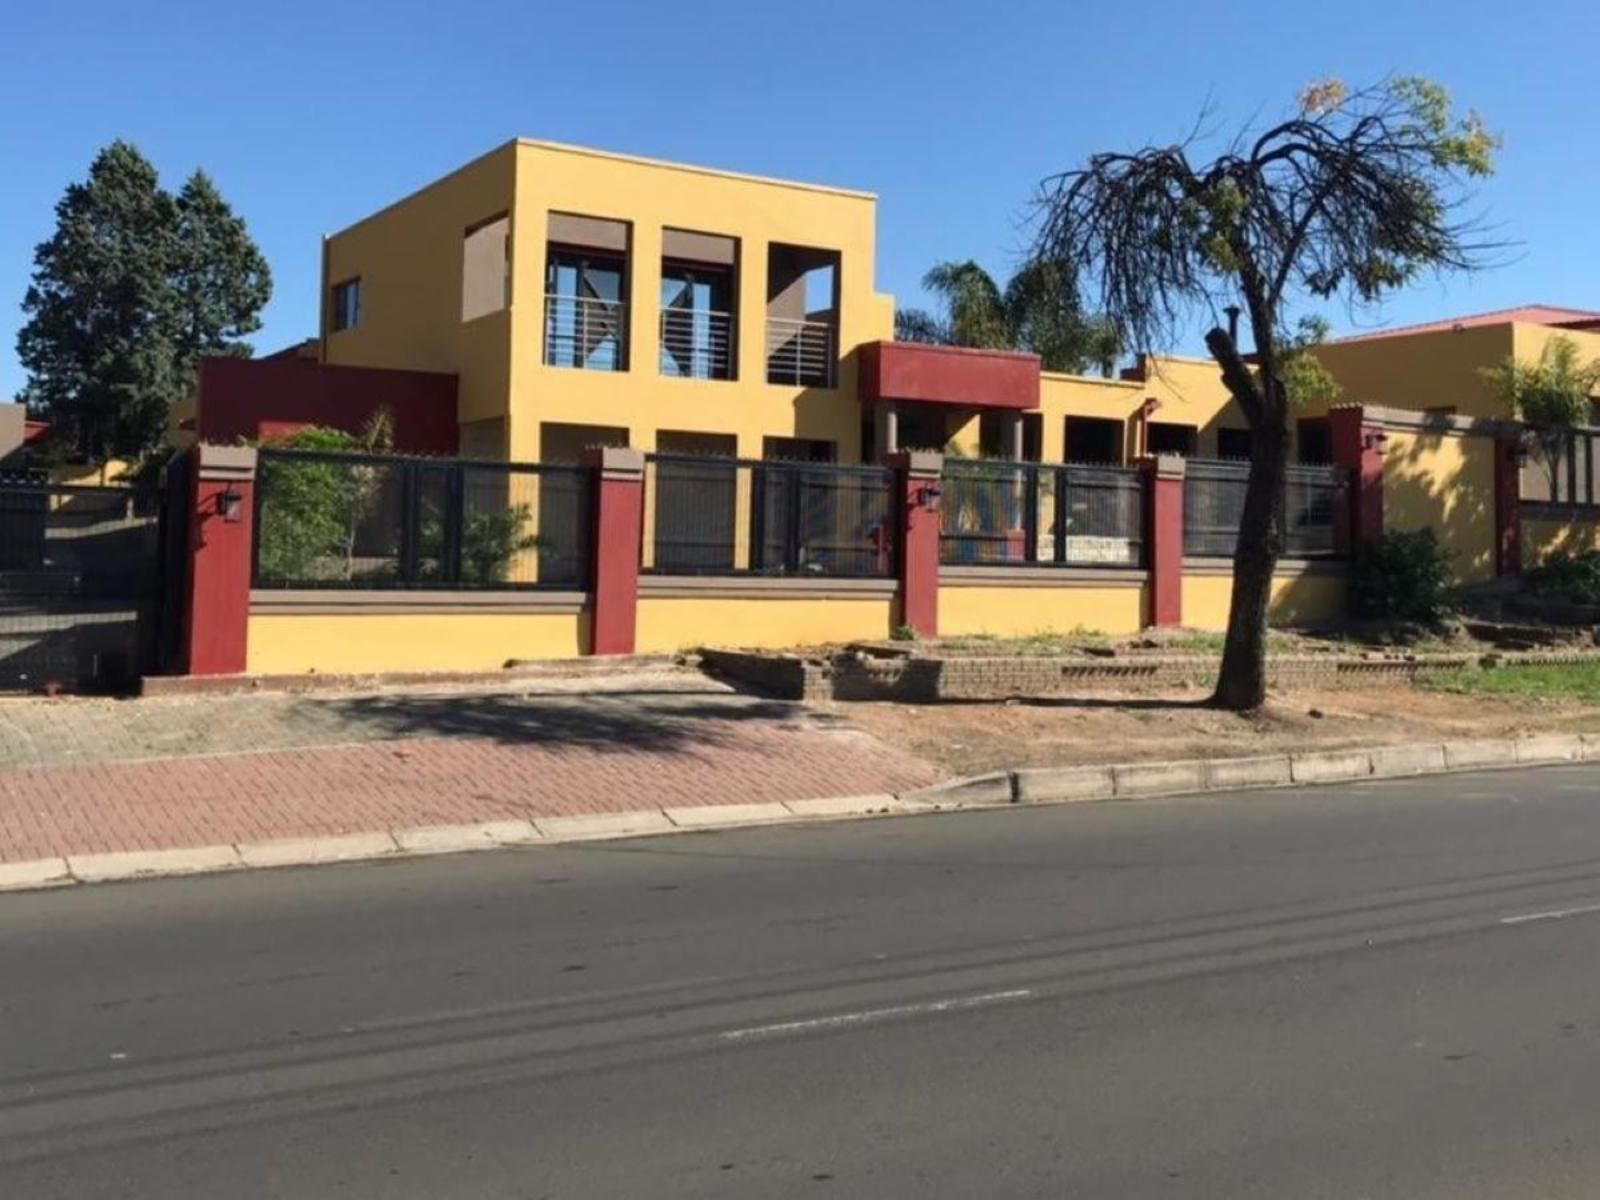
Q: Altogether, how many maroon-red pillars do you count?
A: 6